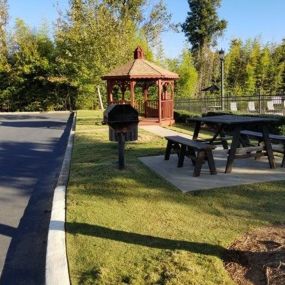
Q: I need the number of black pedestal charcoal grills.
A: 1